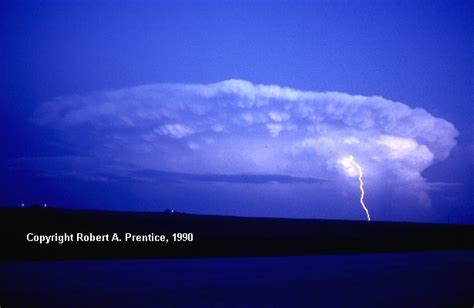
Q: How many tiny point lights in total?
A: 3